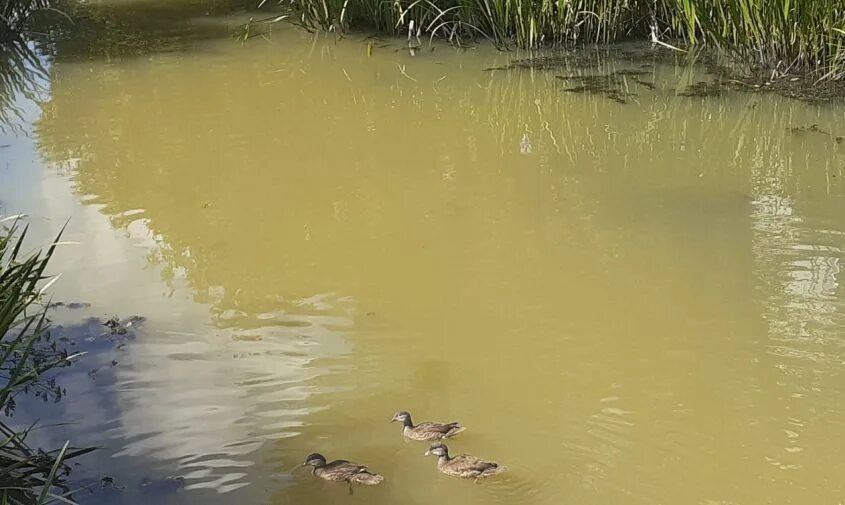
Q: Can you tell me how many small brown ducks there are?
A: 3